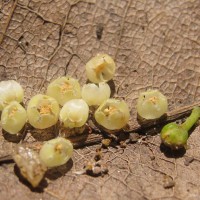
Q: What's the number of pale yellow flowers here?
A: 10